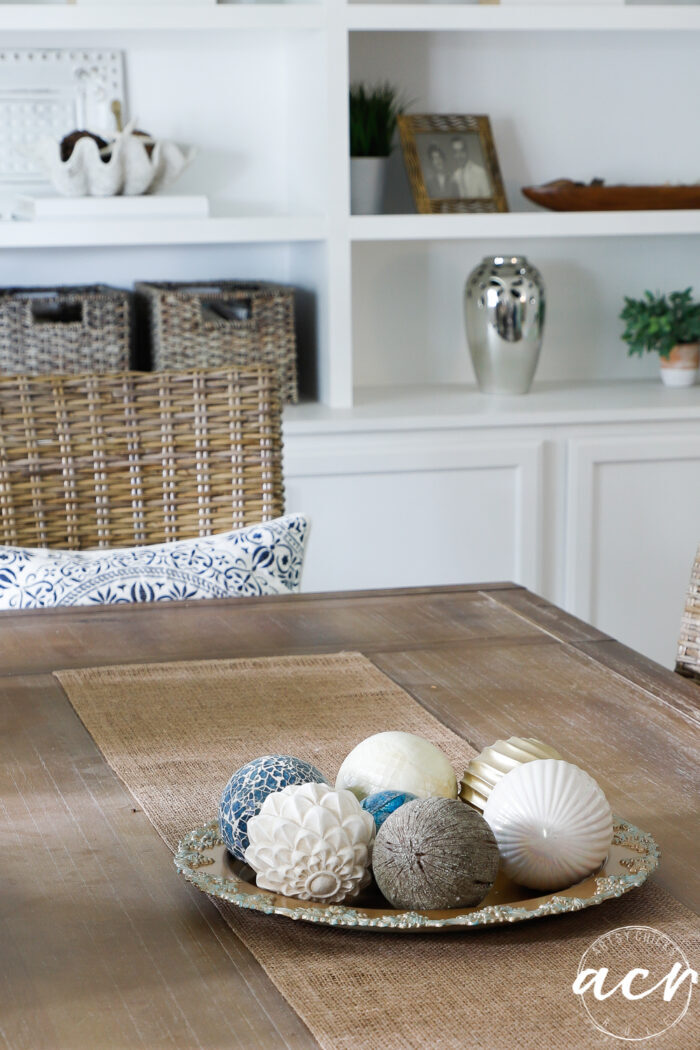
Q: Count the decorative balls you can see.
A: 7